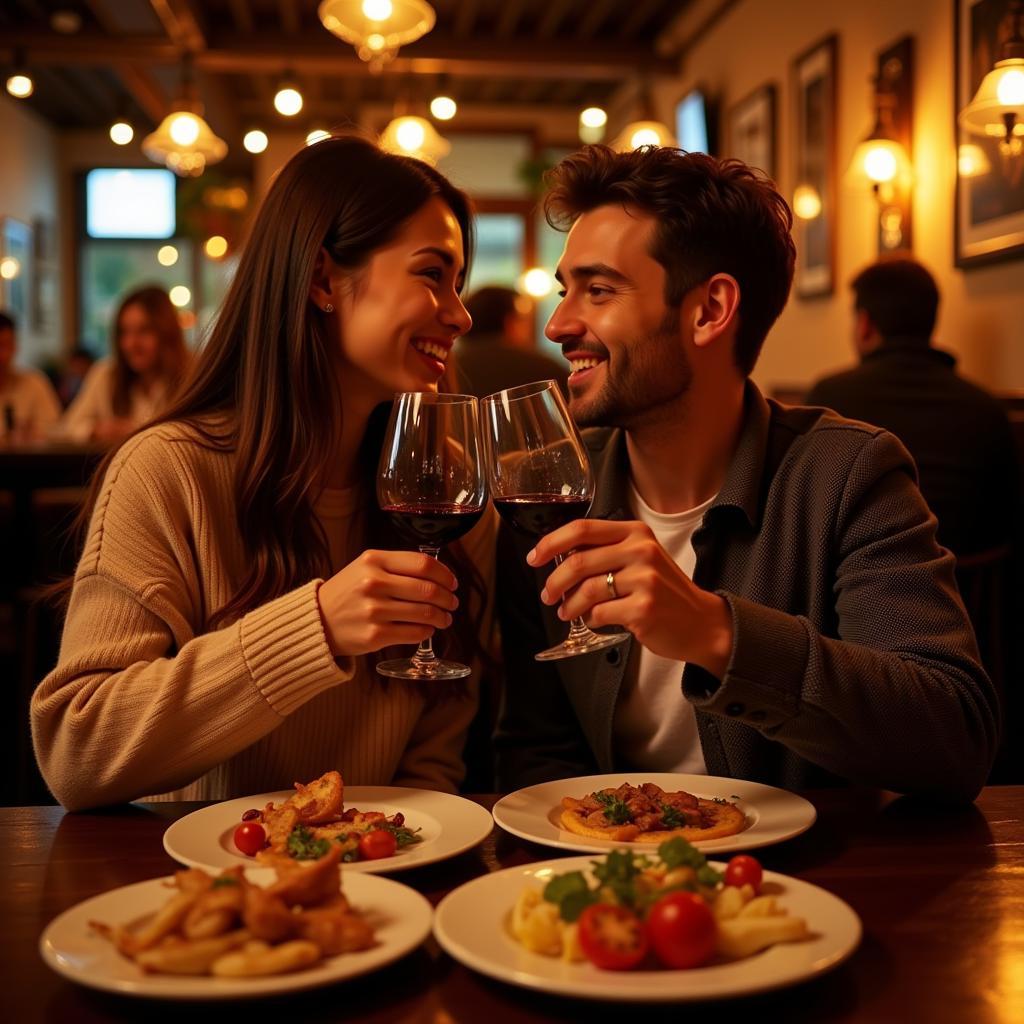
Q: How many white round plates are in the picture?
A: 4